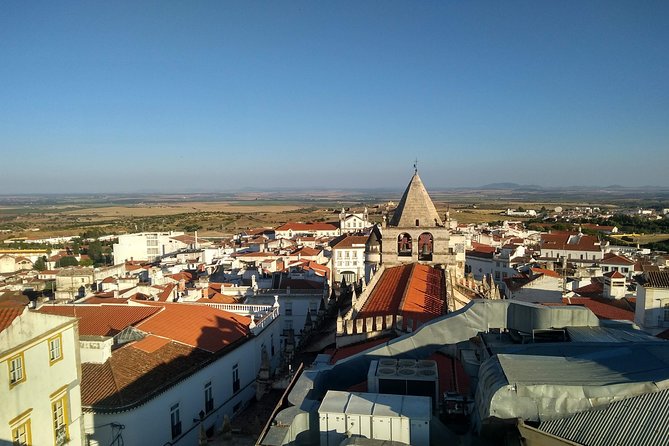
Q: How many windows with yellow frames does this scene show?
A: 4